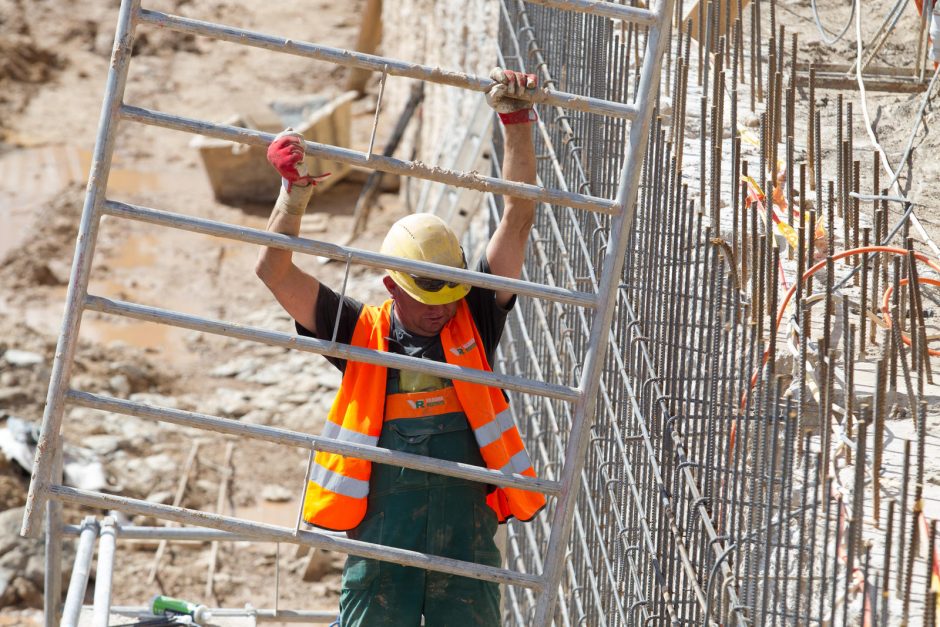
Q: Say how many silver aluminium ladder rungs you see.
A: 7